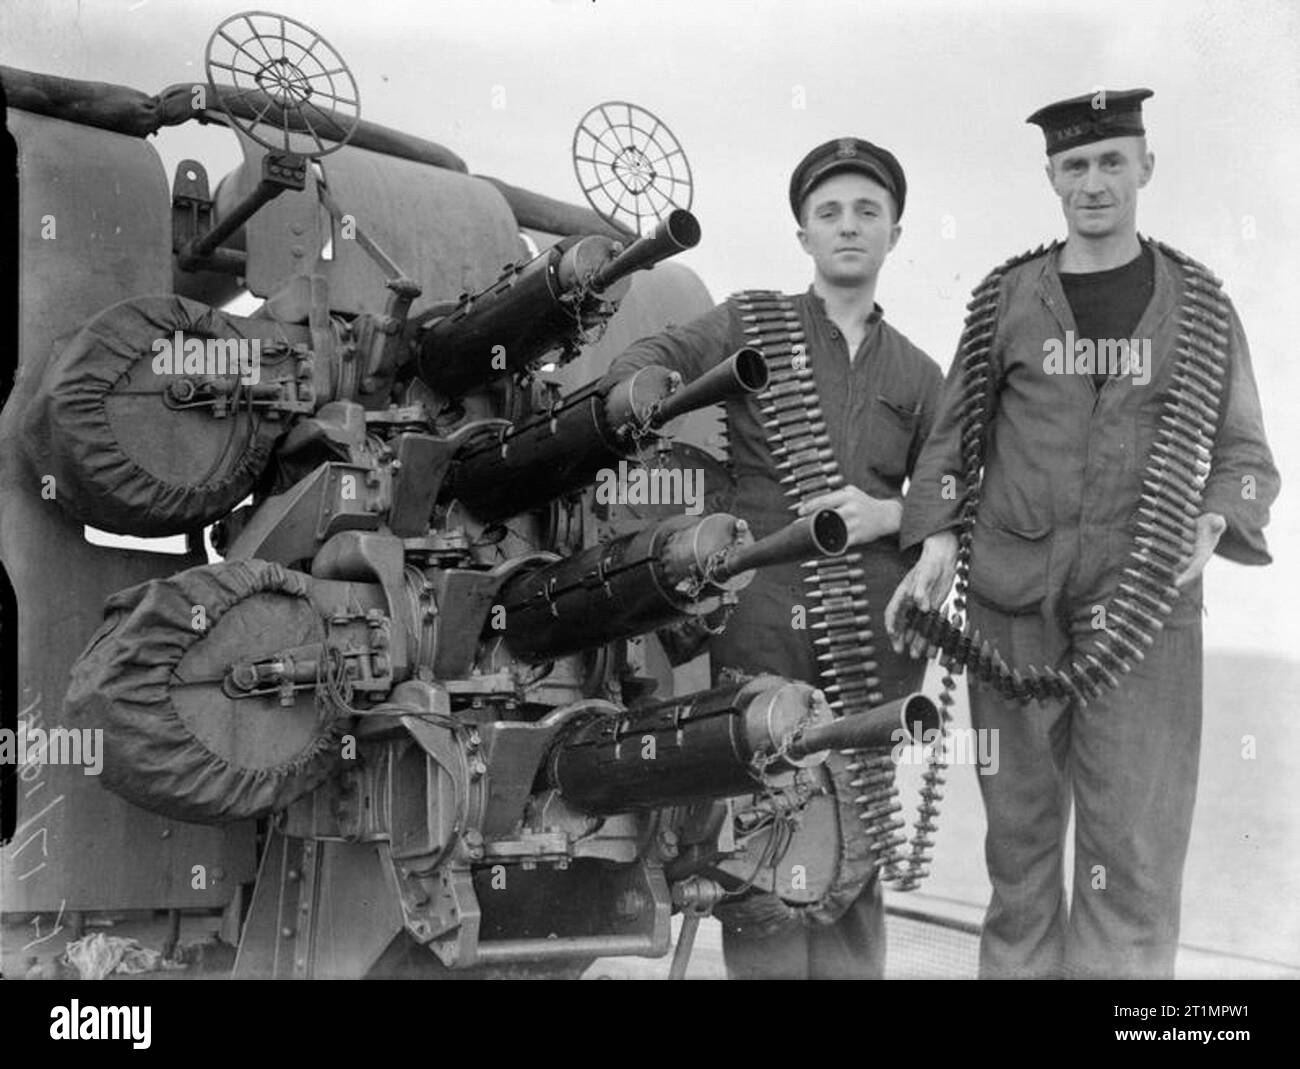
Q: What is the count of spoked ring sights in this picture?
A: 2